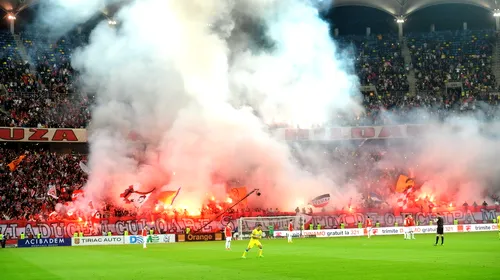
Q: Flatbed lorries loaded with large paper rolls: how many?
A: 0